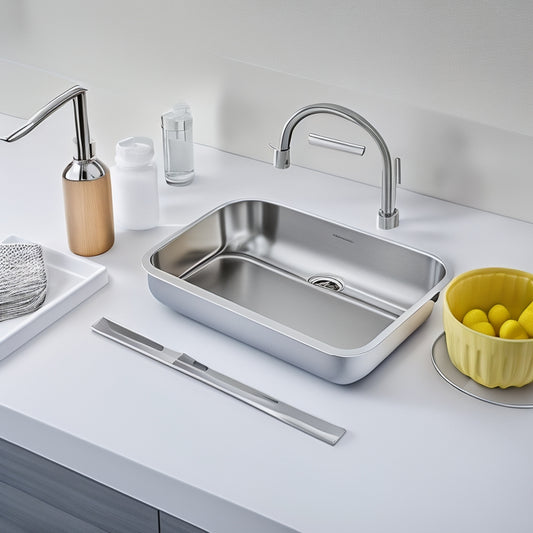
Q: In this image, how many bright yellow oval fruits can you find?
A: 5